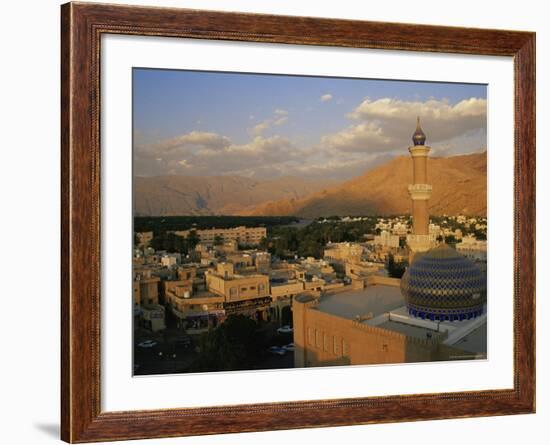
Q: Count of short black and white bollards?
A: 0